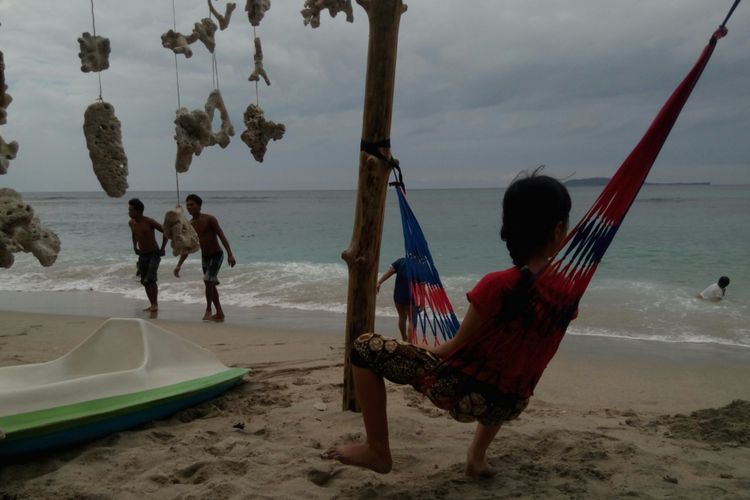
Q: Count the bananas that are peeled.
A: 0